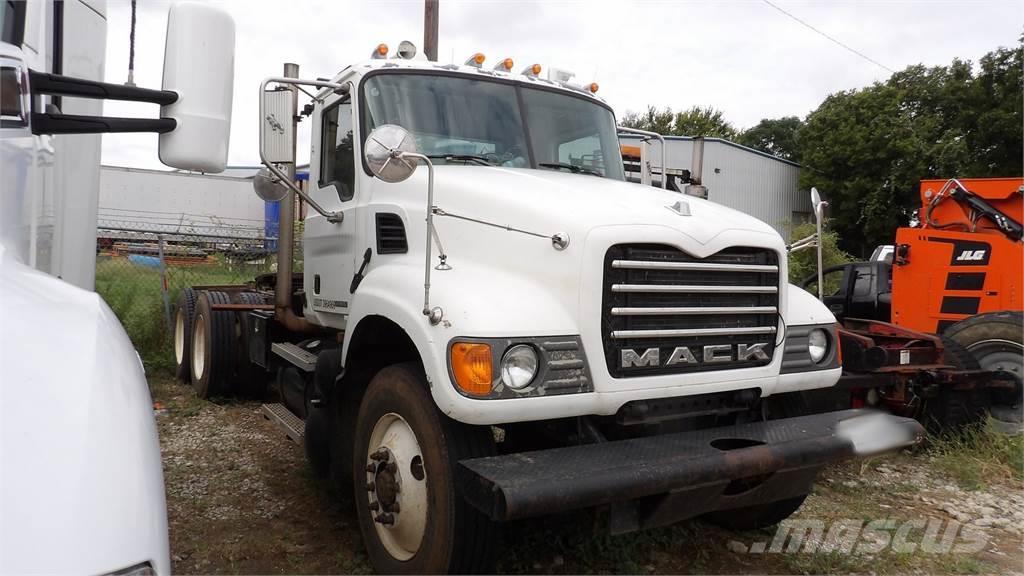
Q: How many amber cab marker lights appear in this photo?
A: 5